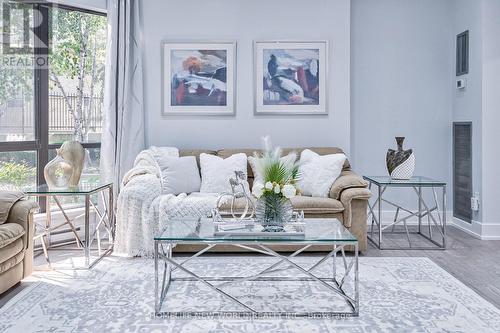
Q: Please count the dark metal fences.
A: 1